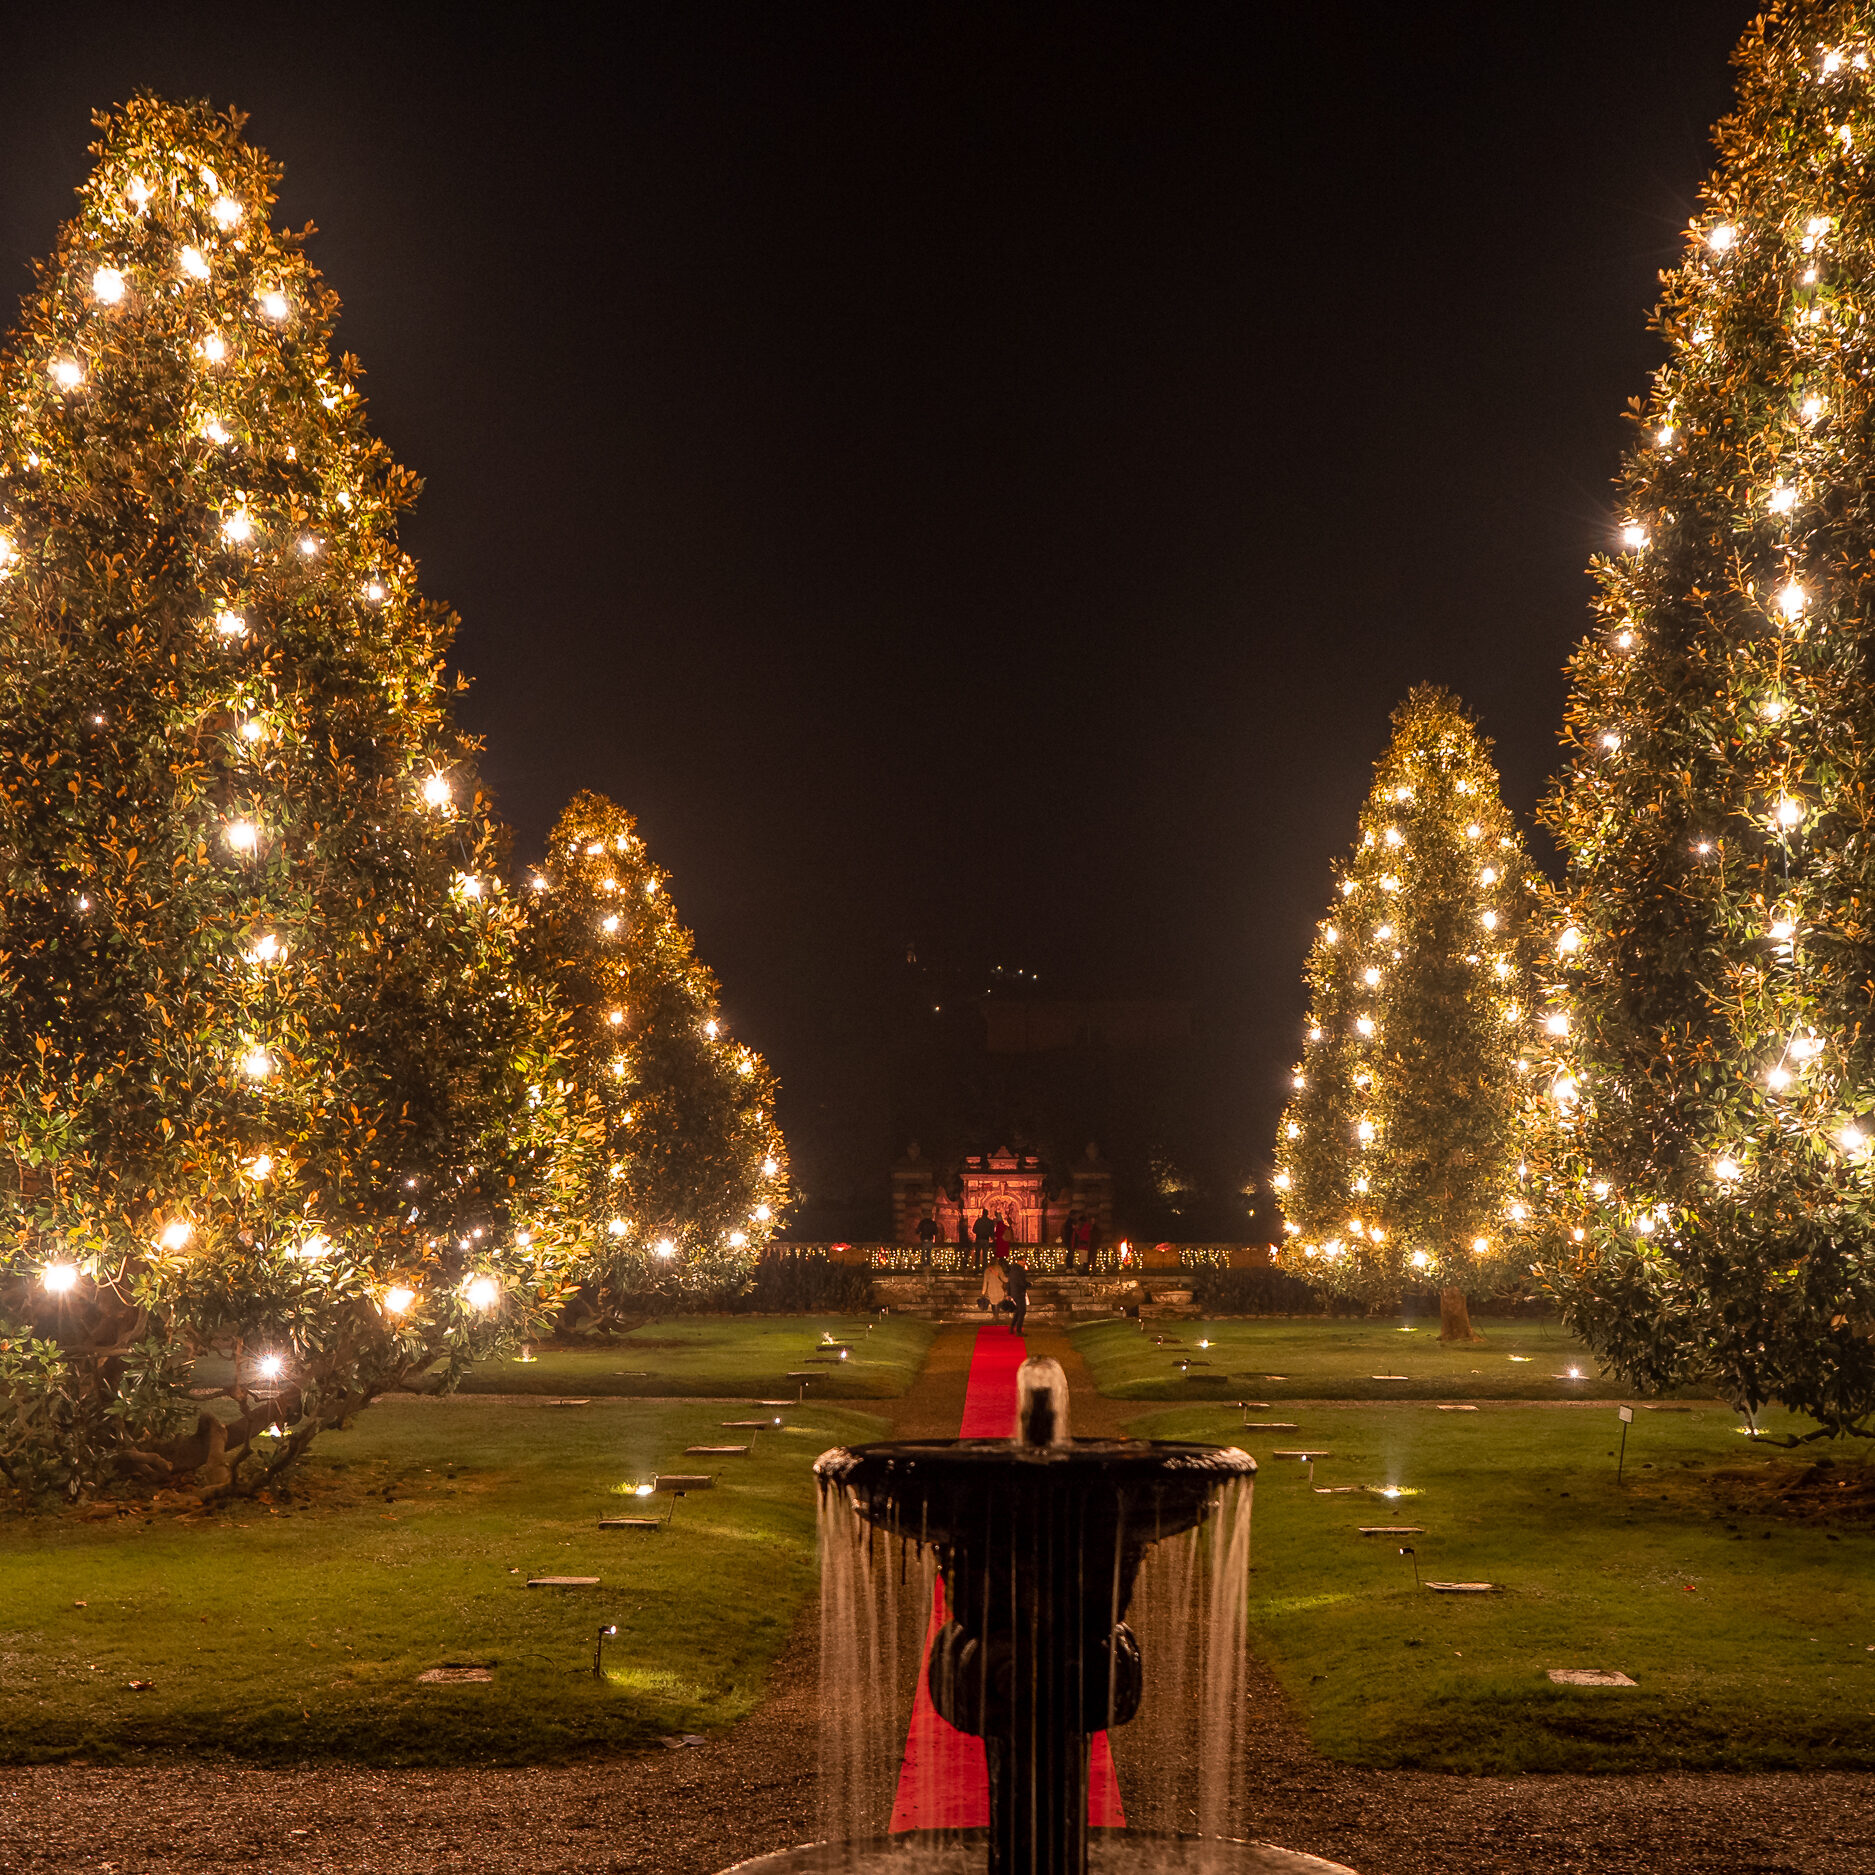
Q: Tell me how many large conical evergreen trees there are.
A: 4